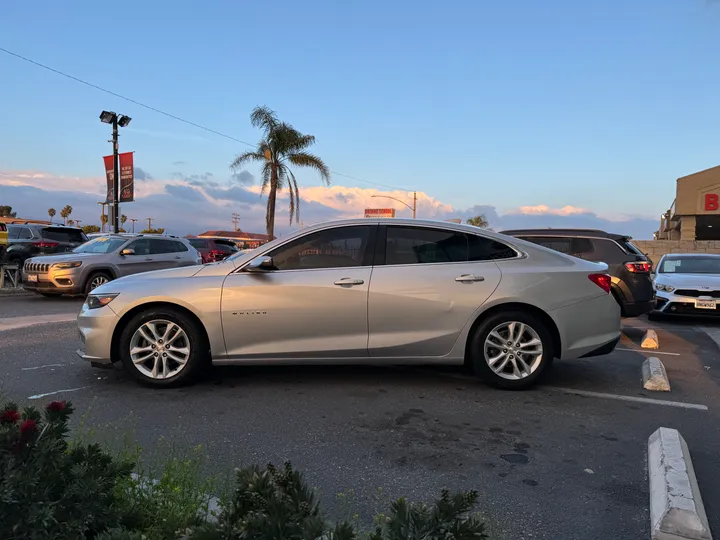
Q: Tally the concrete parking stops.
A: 3